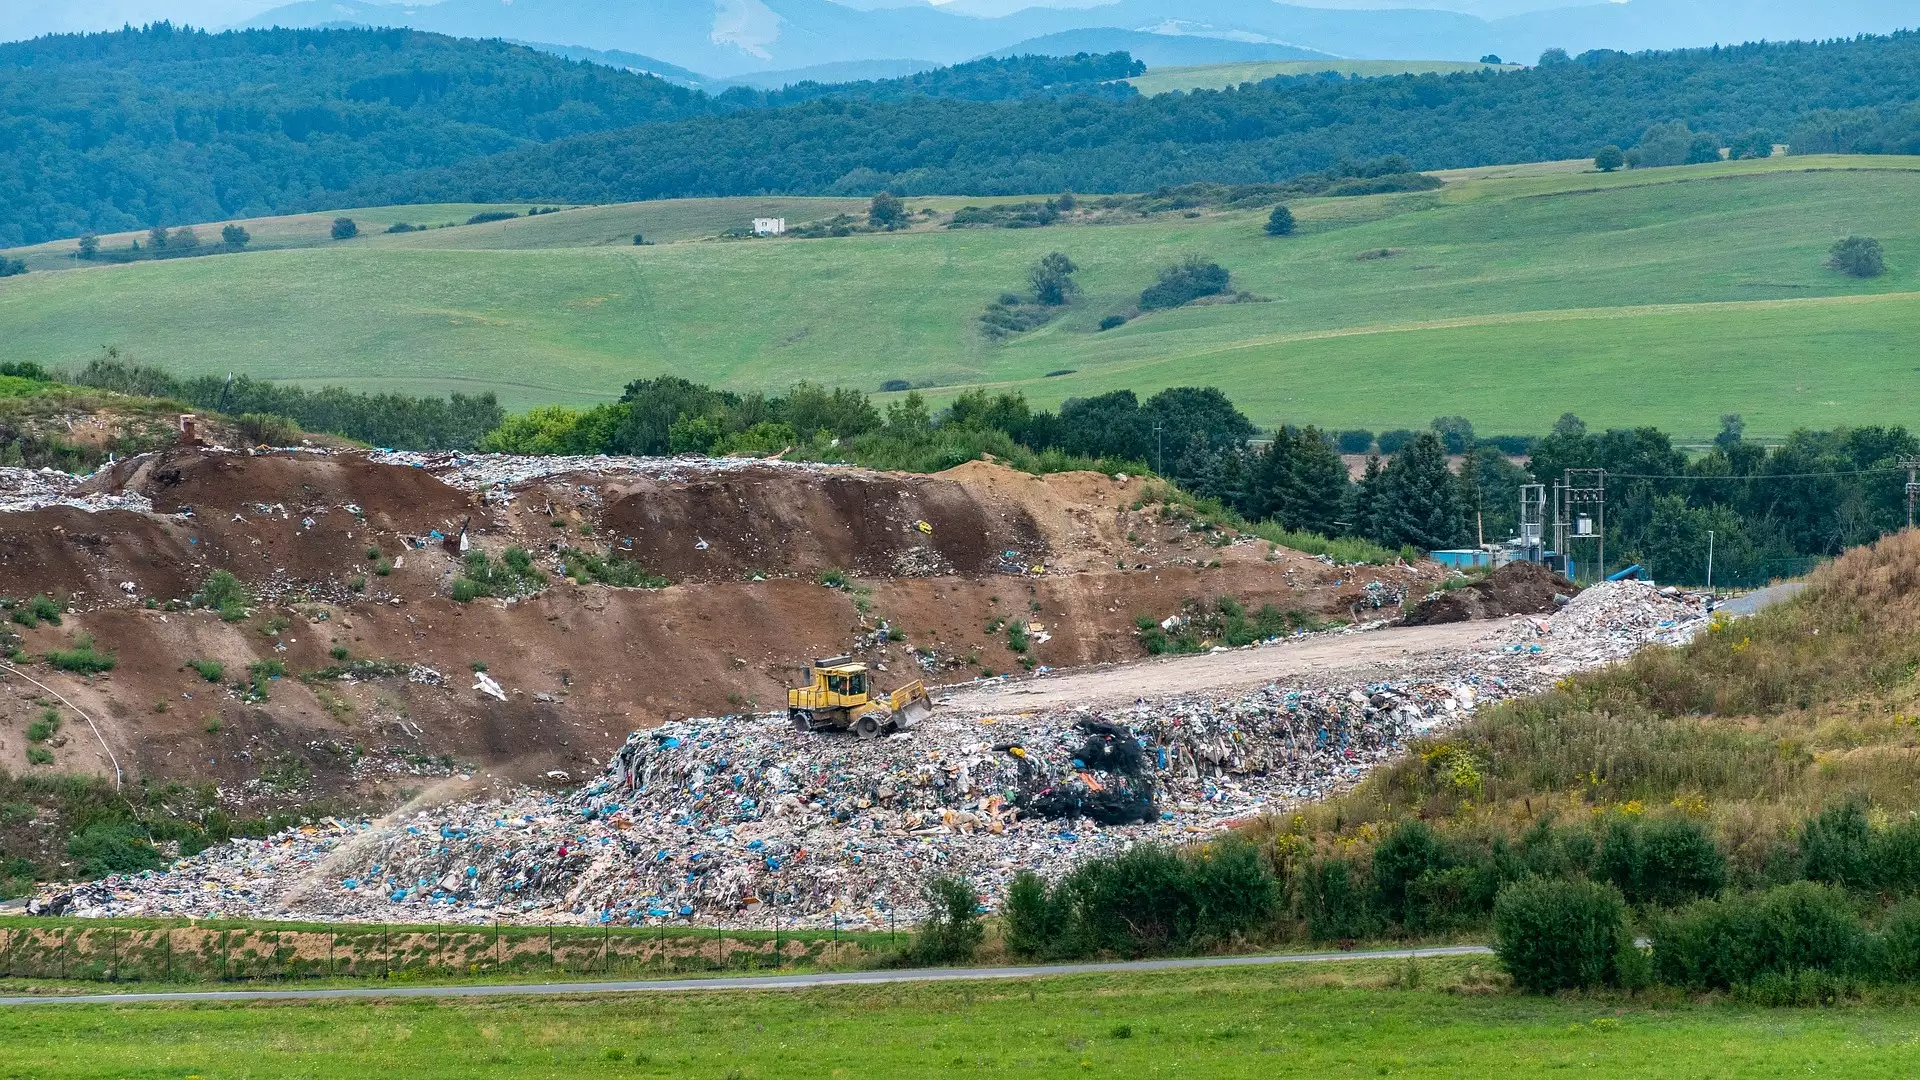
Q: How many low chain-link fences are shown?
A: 1